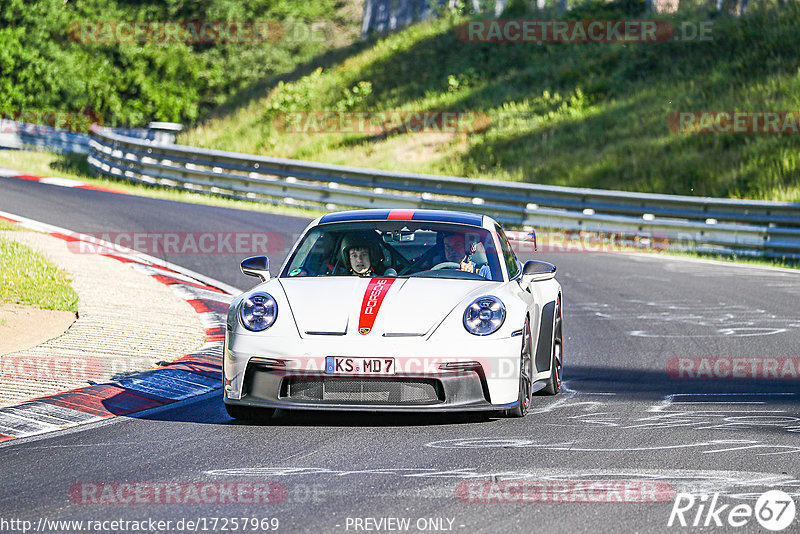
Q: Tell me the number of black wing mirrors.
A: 2